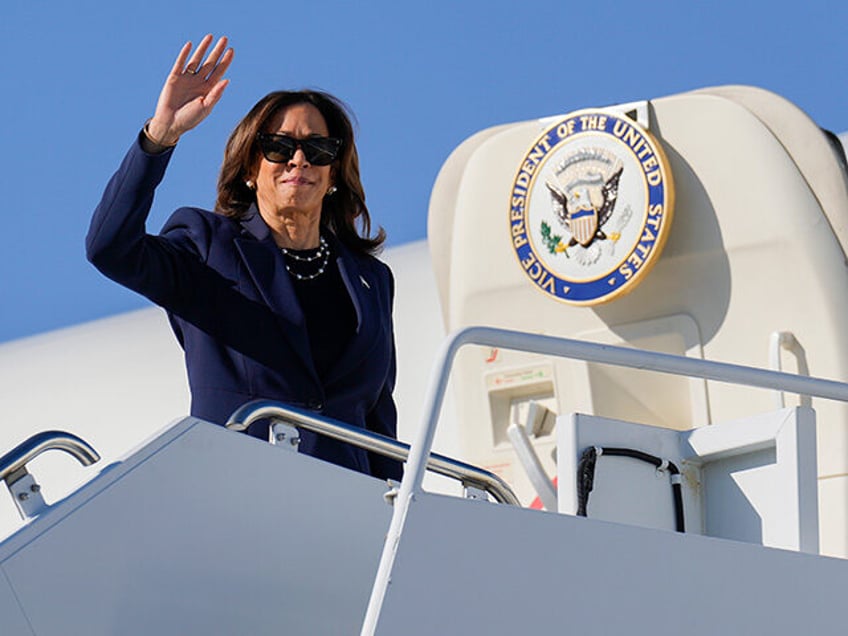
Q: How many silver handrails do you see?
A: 2